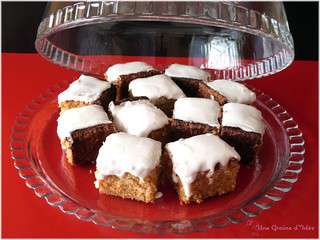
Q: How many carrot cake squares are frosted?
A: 11